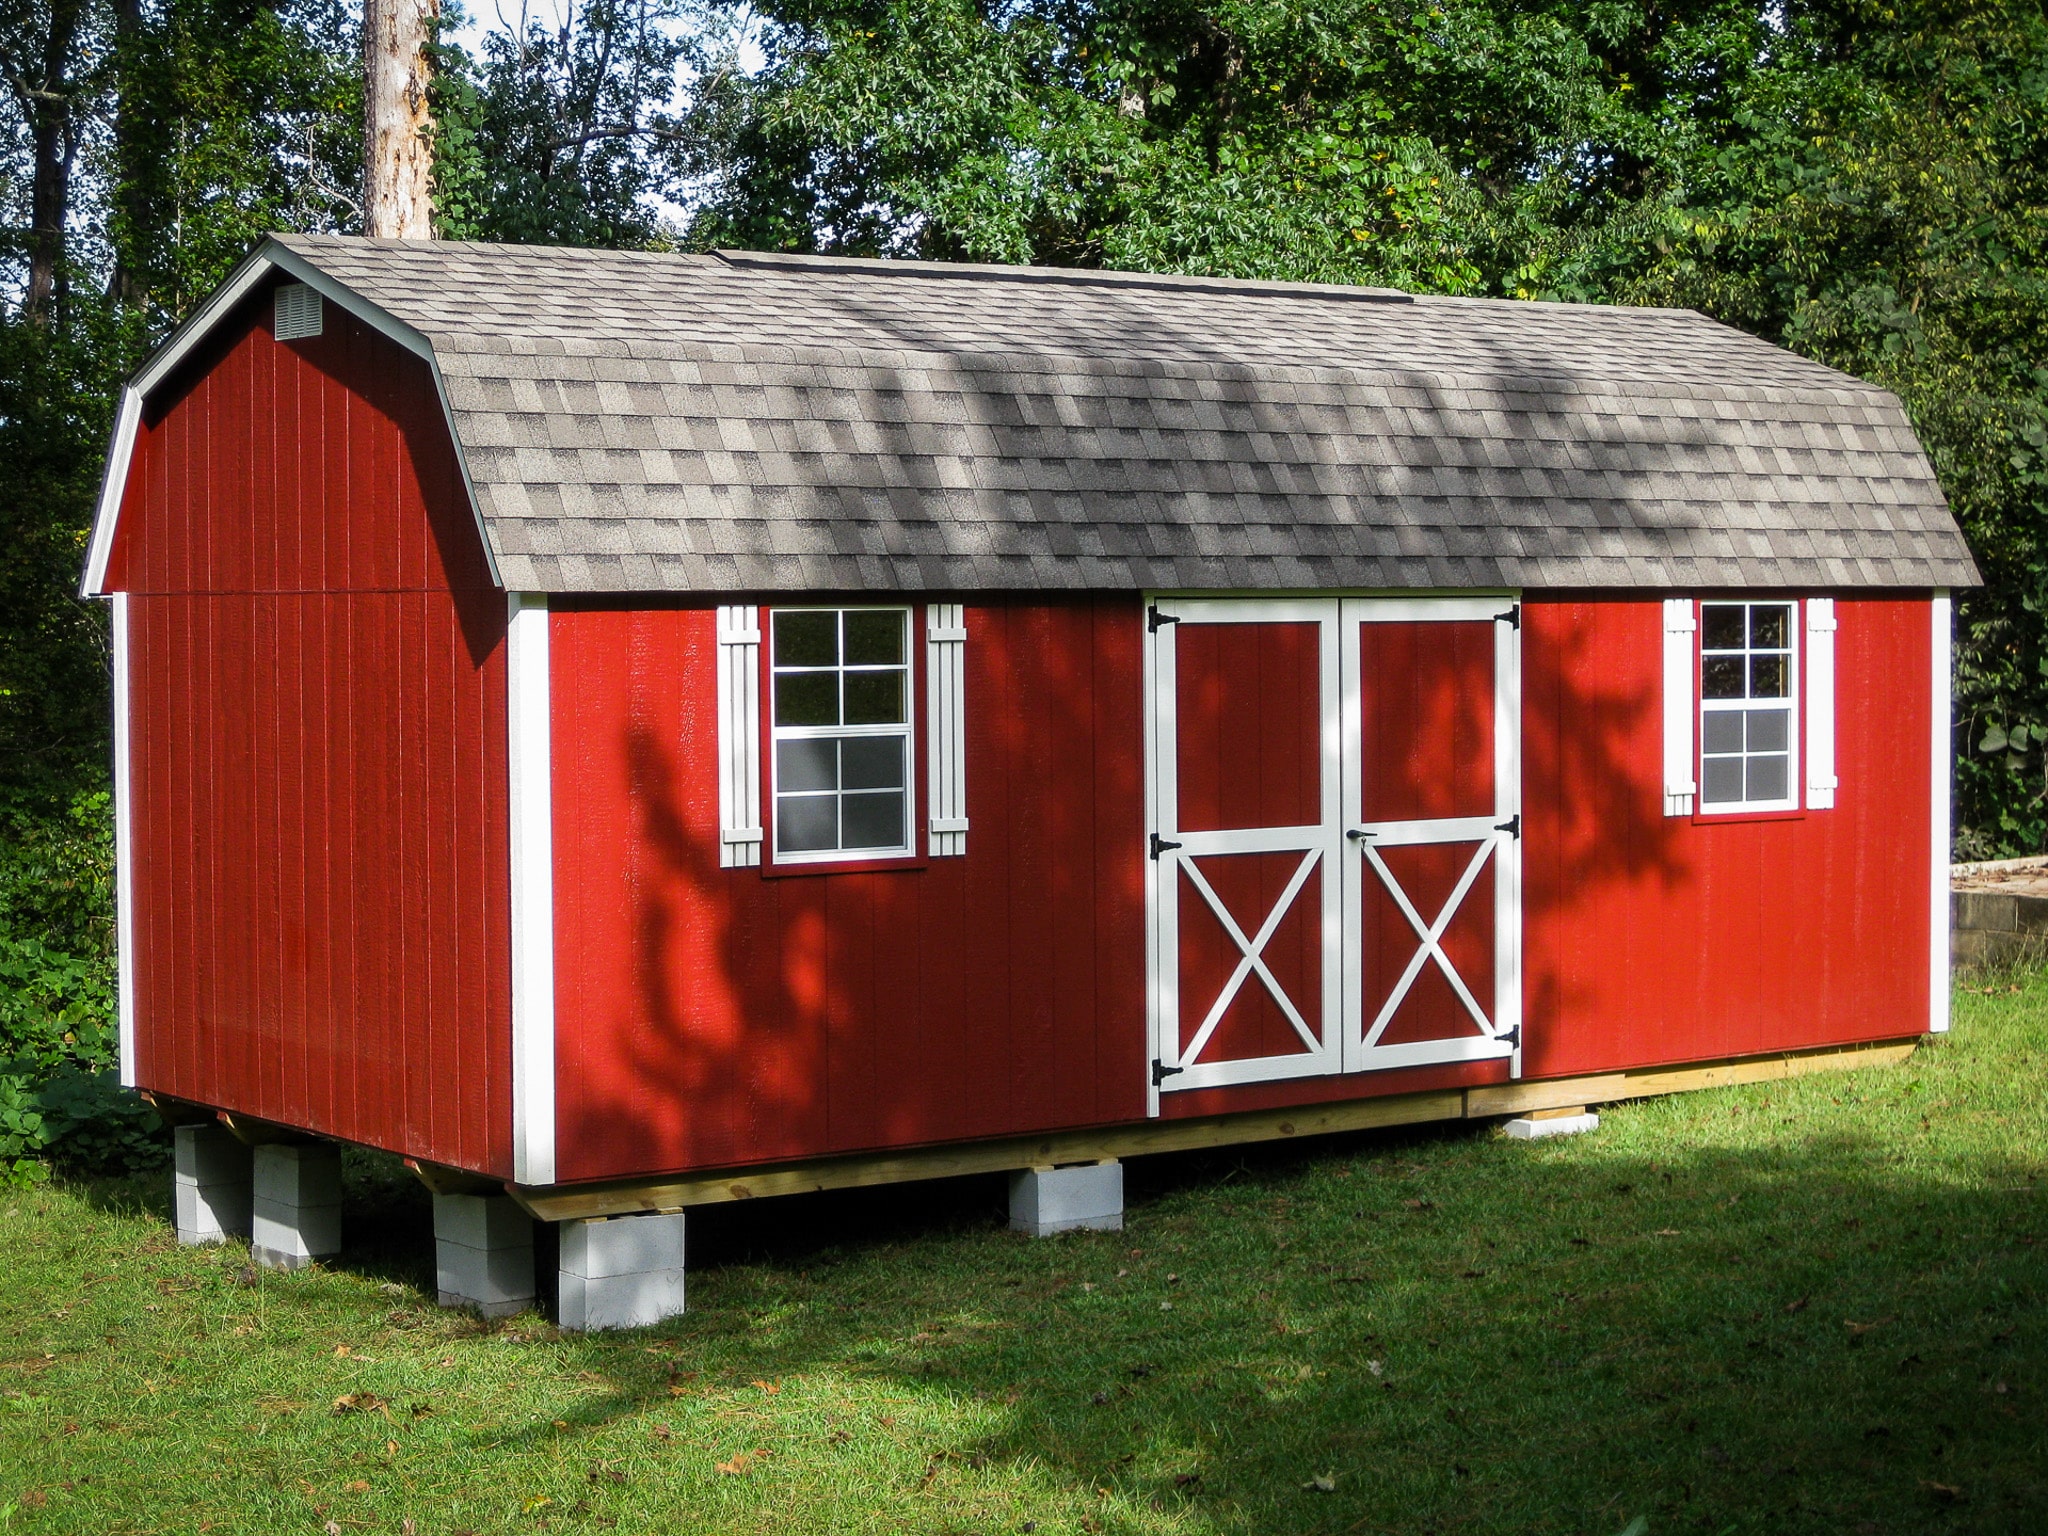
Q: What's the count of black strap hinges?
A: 6